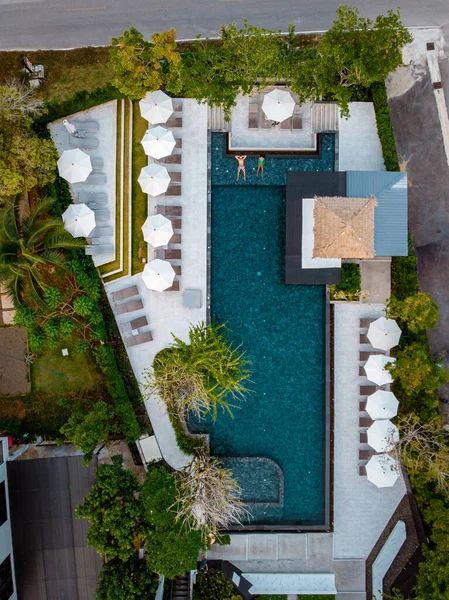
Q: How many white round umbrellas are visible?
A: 13